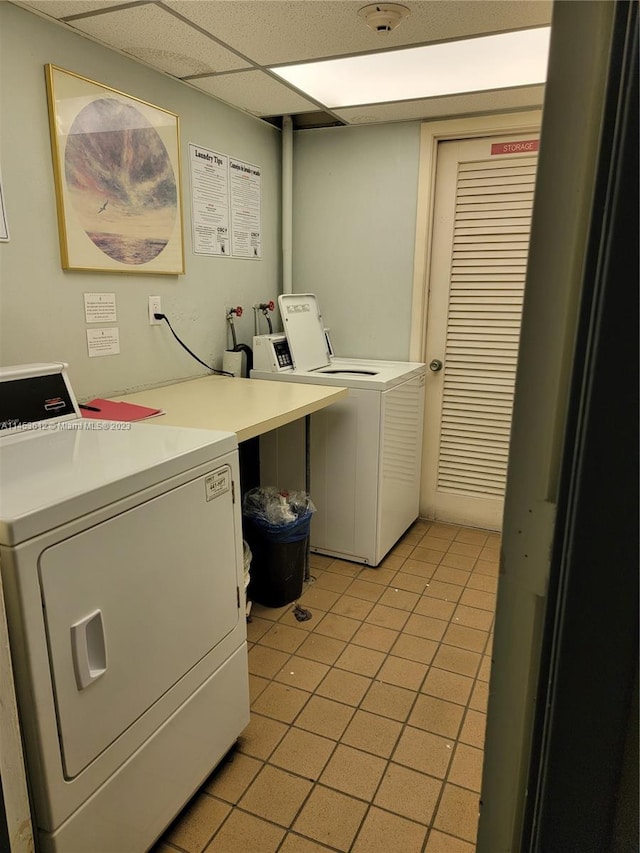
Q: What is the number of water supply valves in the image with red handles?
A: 2